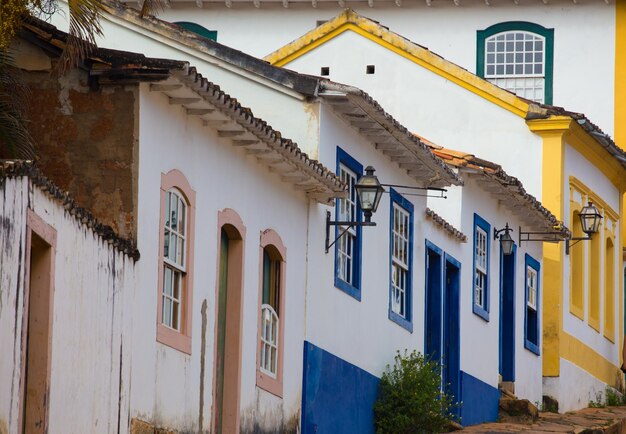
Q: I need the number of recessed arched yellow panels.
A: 3